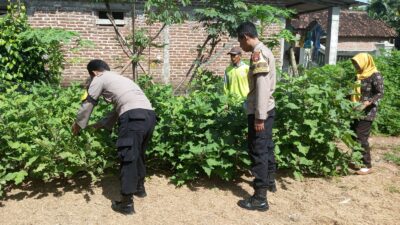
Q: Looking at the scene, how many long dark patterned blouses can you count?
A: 1